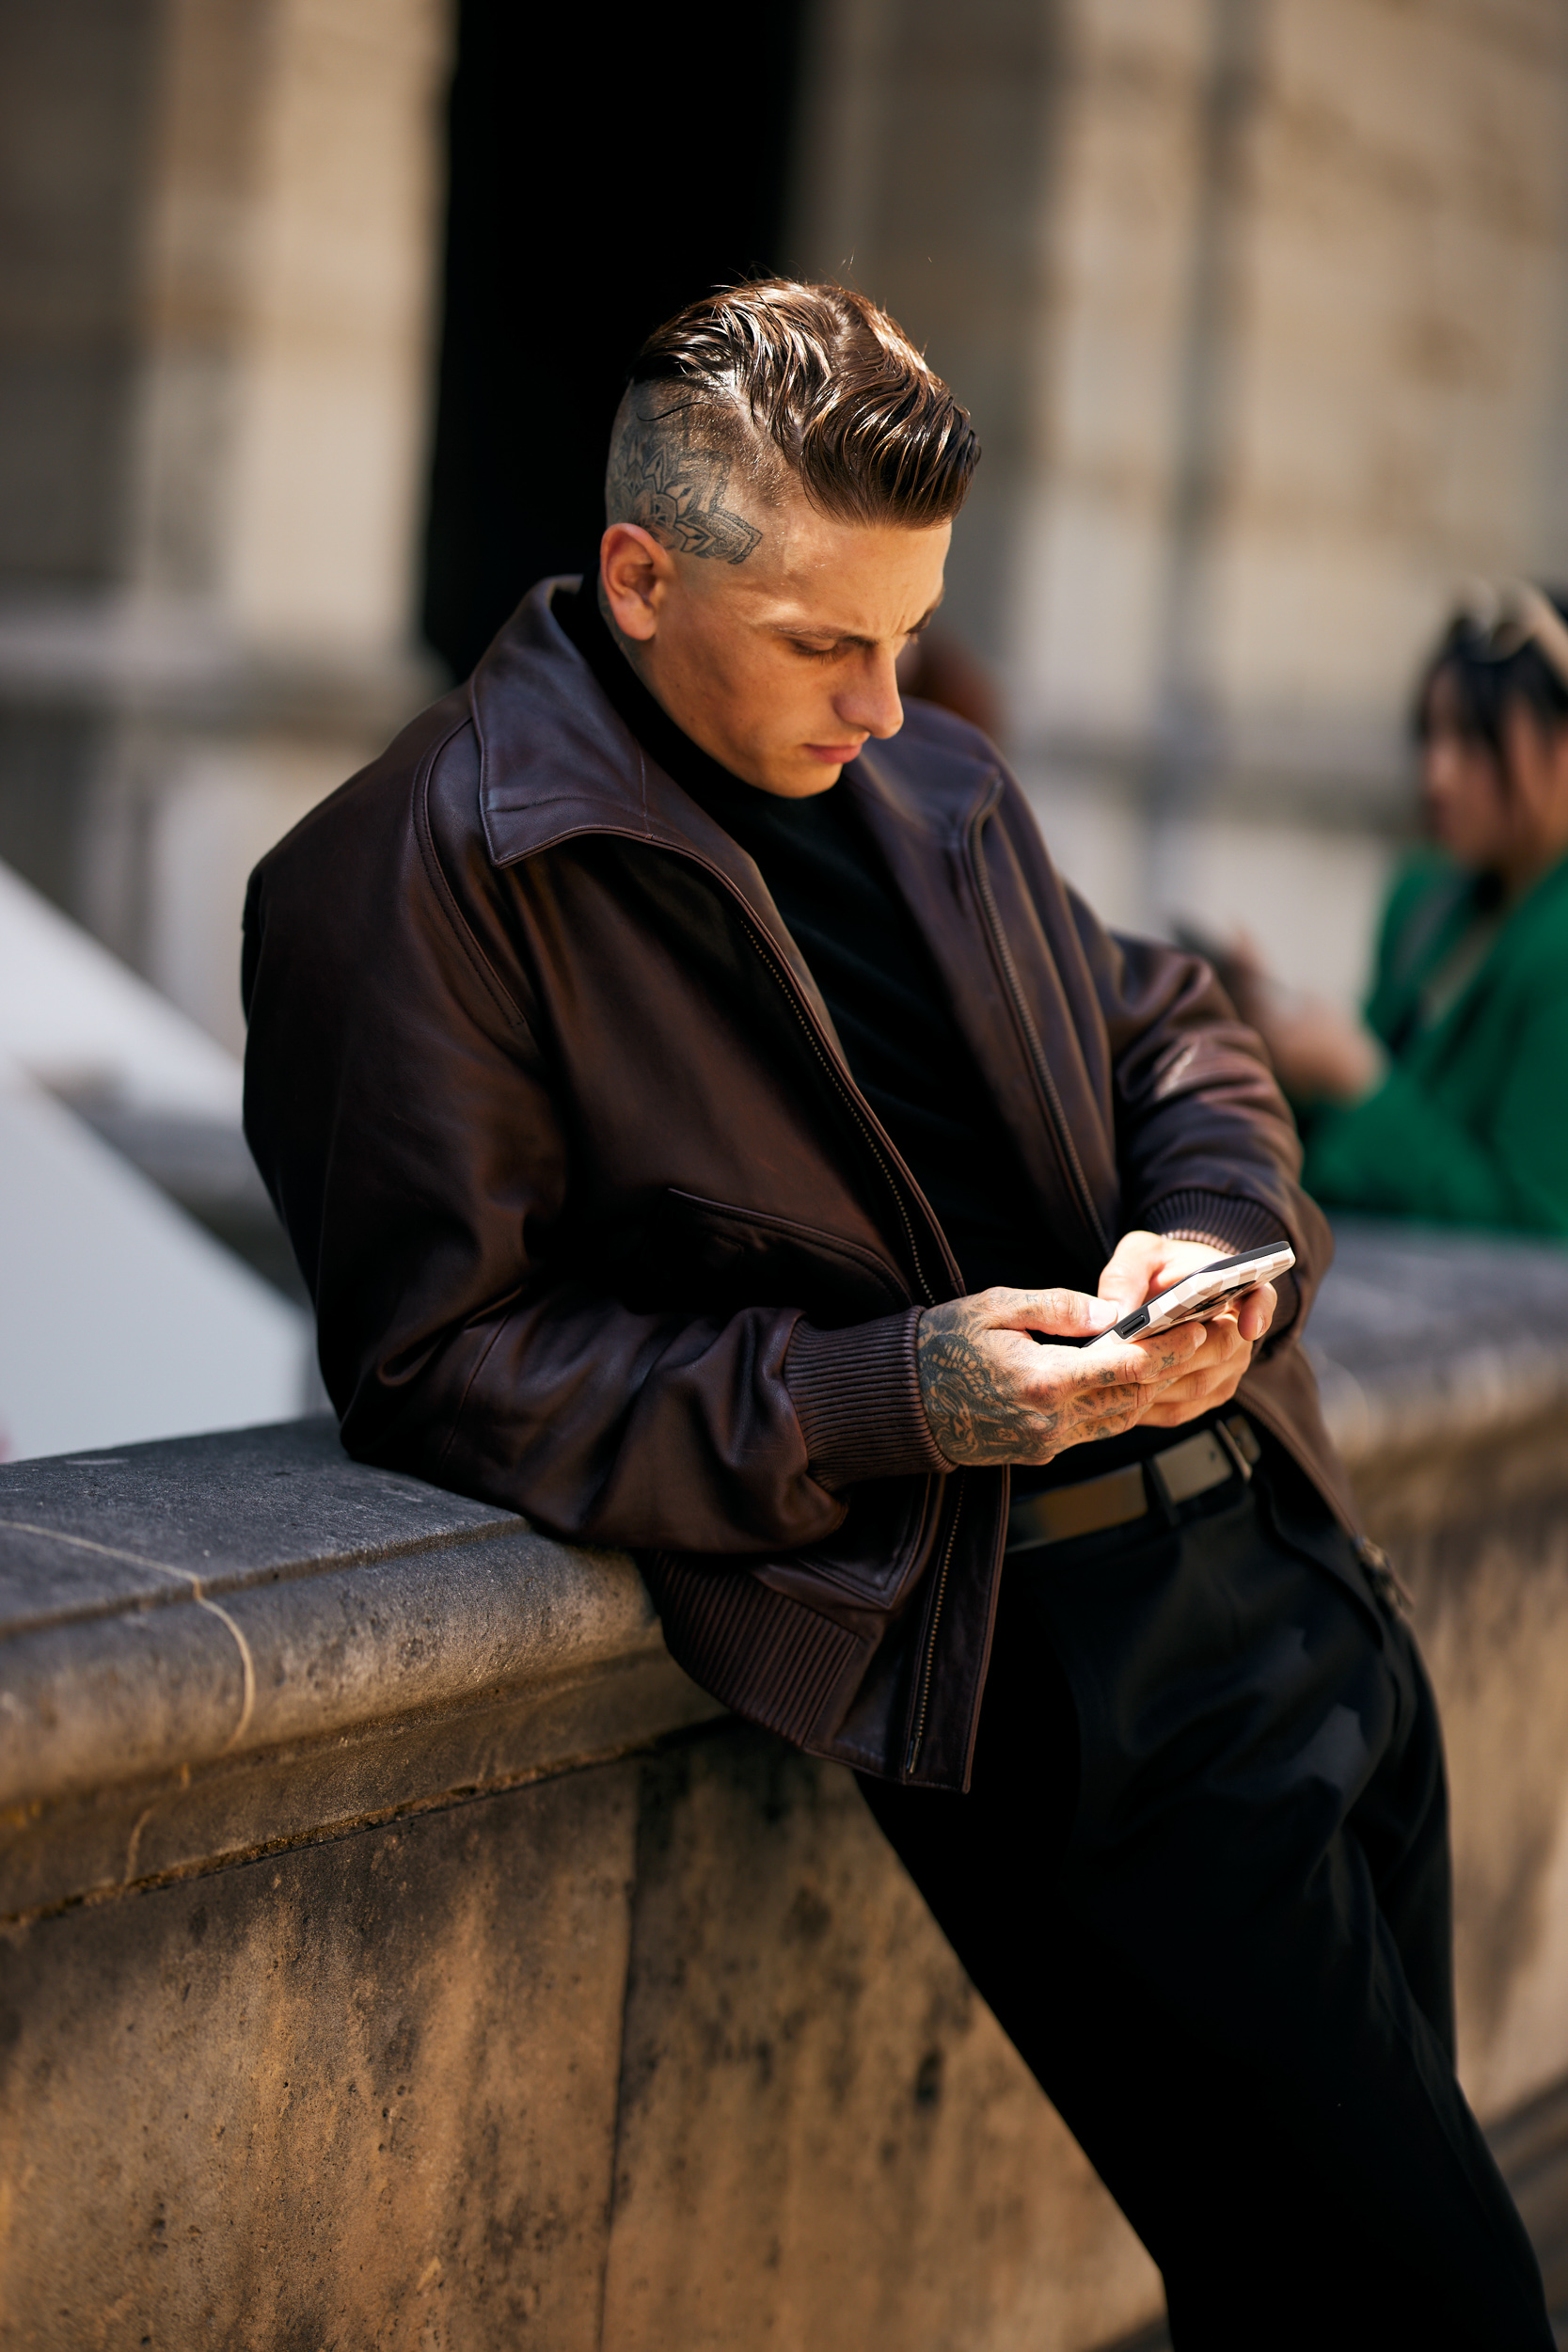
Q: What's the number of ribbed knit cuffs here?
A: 2